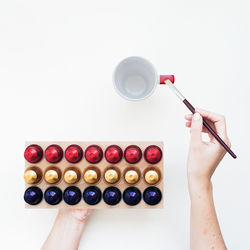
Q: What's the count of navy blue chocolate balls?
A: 7